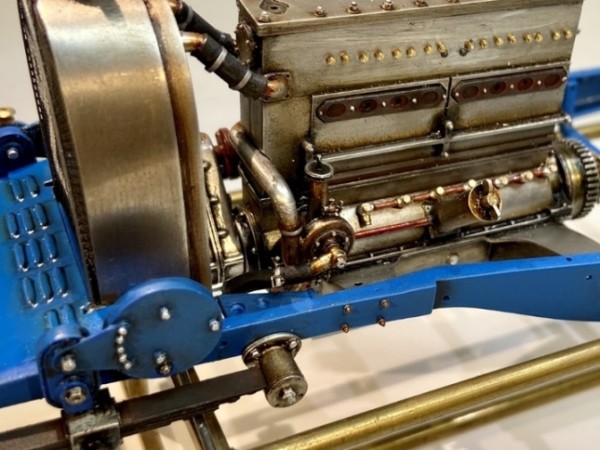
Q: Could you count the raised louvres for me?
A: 13